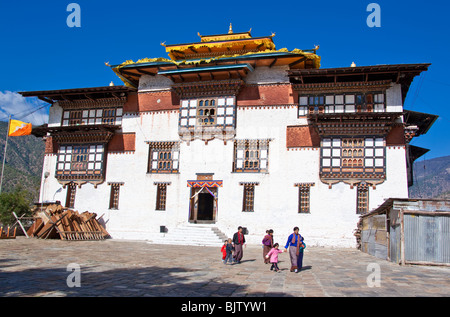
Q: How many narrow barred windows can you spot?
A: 6